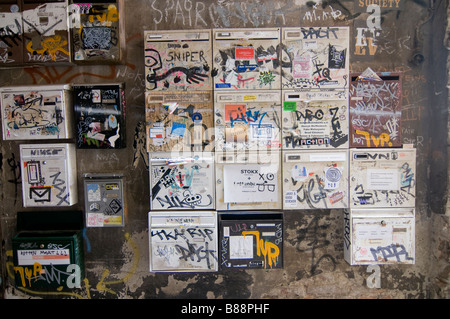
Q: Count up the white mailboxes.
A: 14